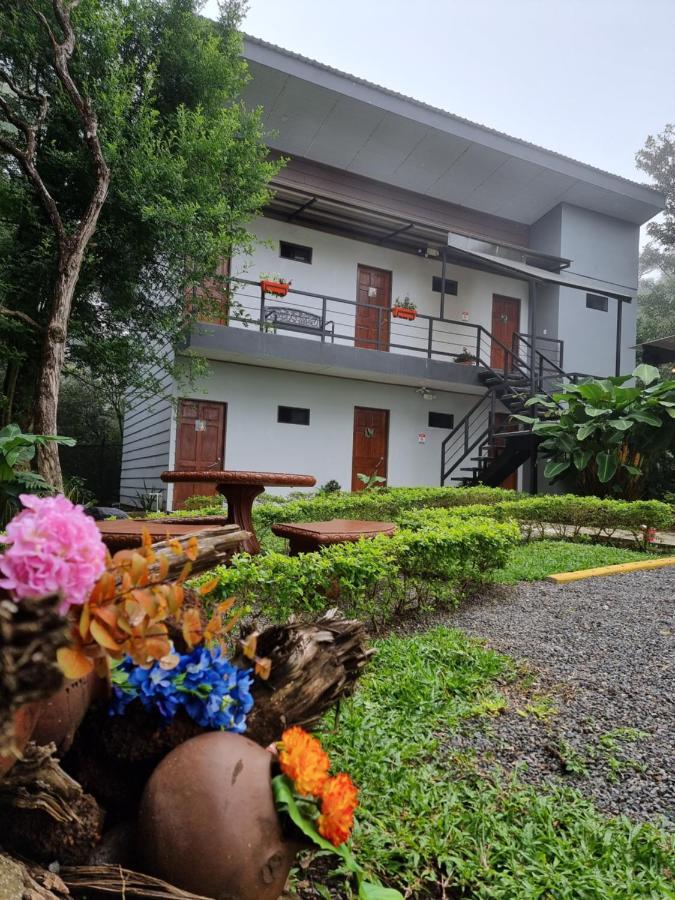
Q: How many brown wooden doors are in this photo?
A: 6